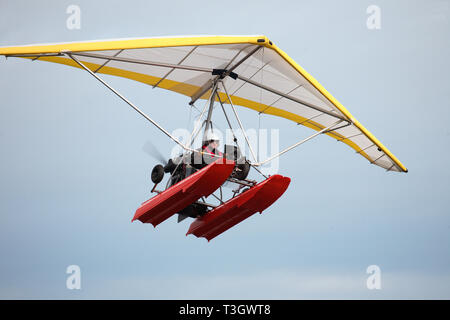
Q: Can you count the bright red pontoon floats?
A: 2